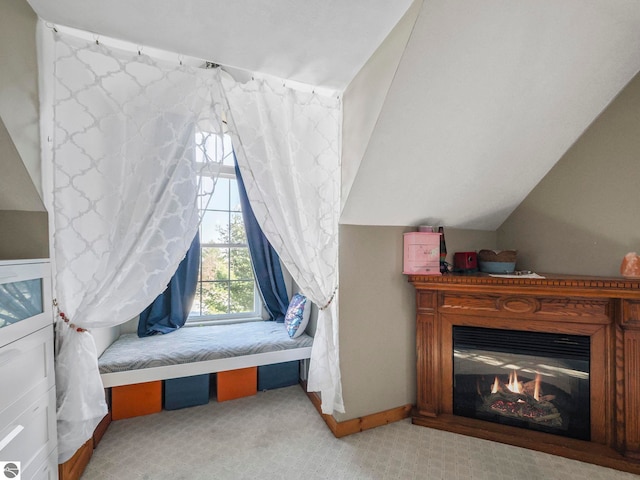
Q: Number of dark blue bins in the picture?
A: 2